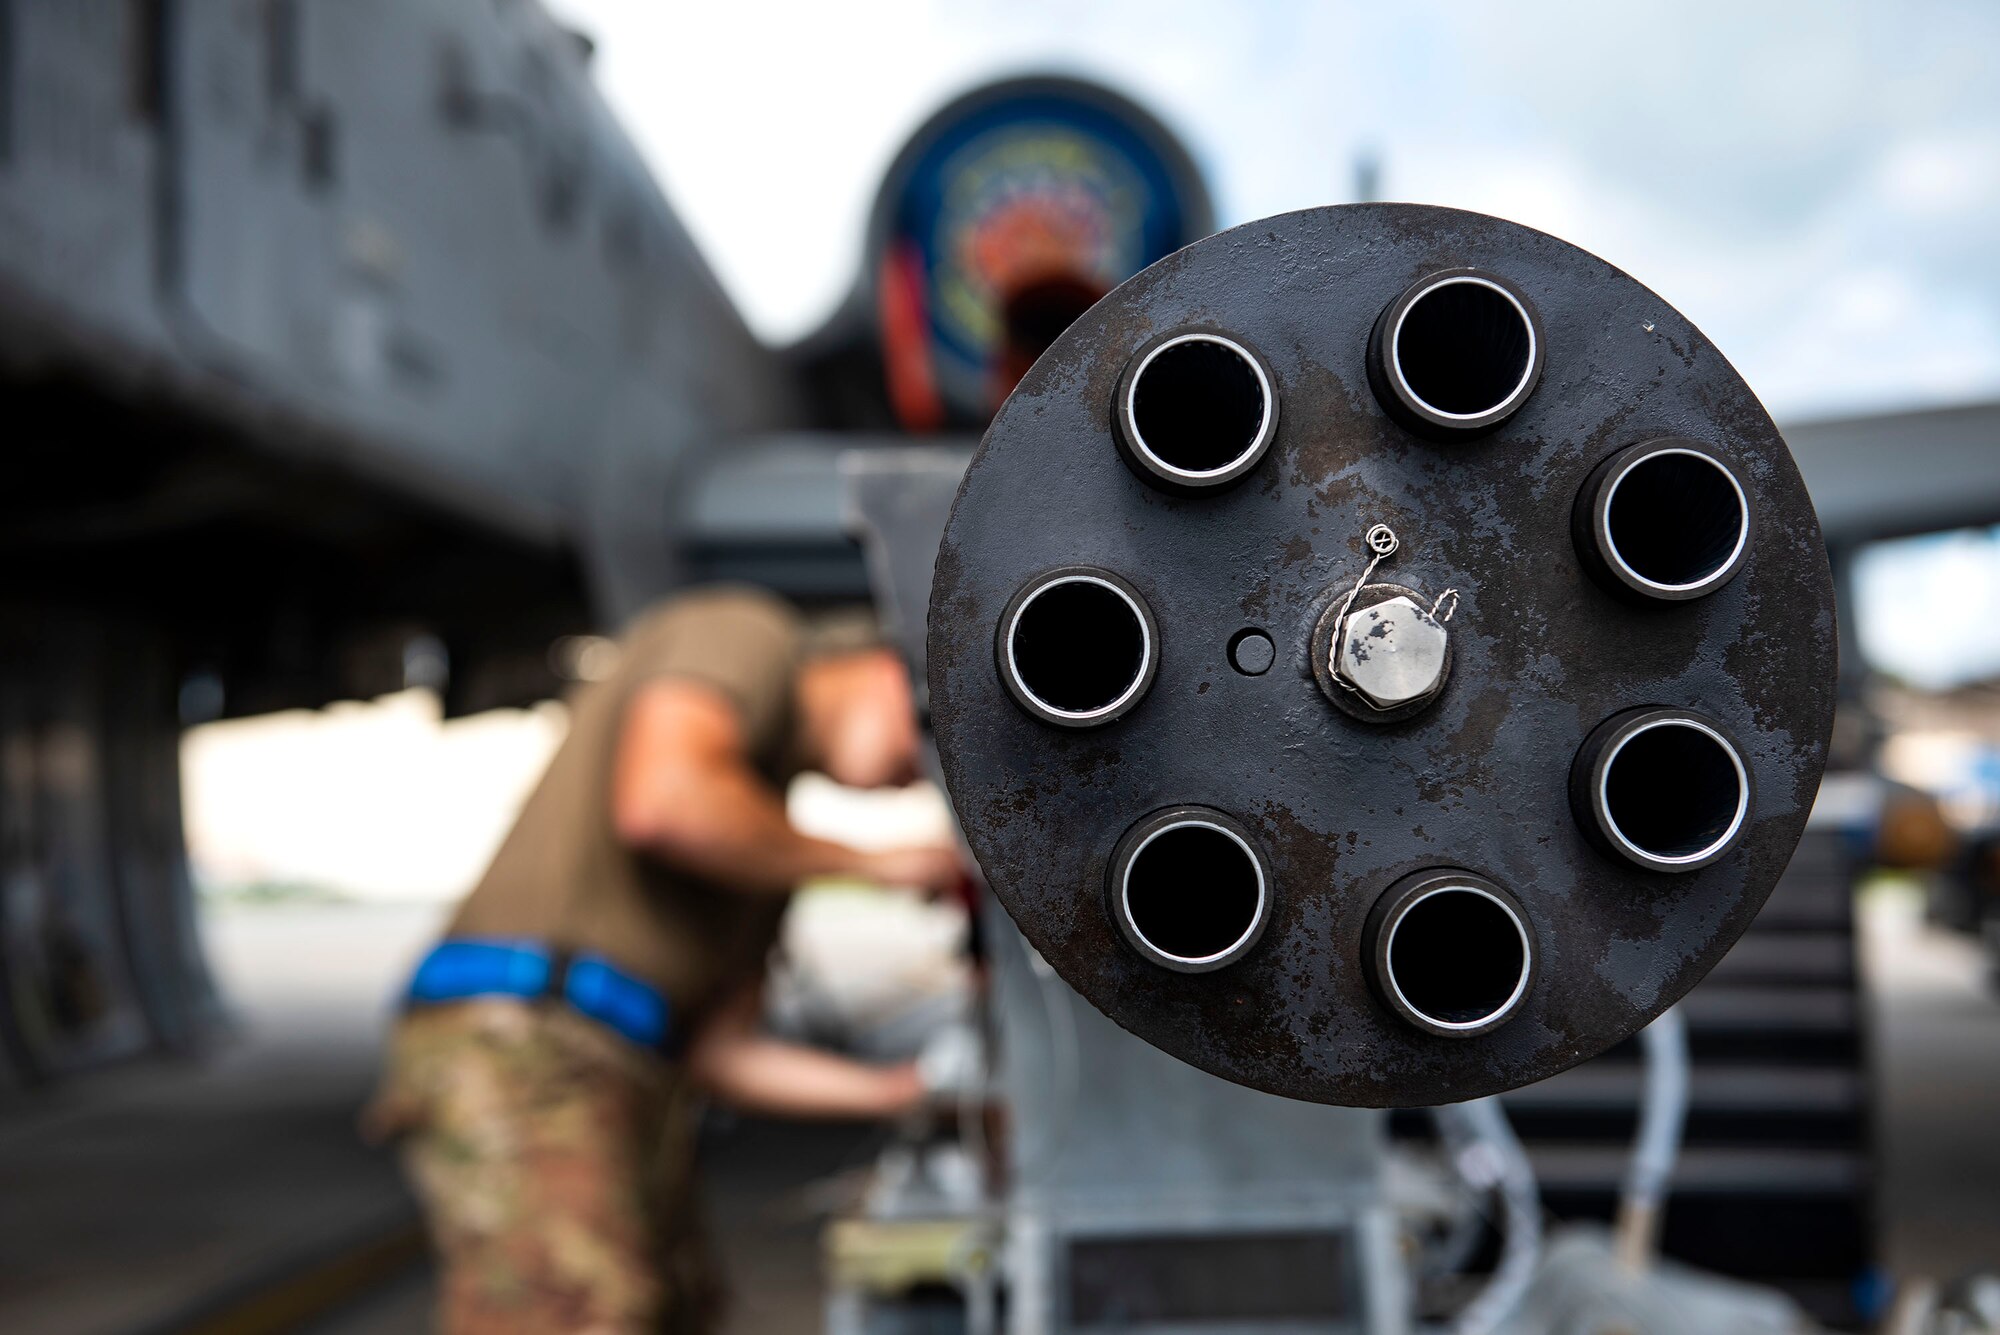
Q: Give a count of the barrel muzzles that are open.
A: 7